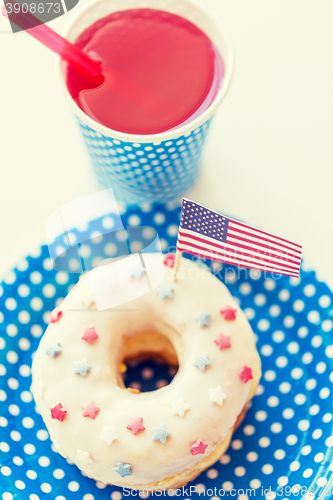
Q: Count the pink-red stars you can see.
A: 10